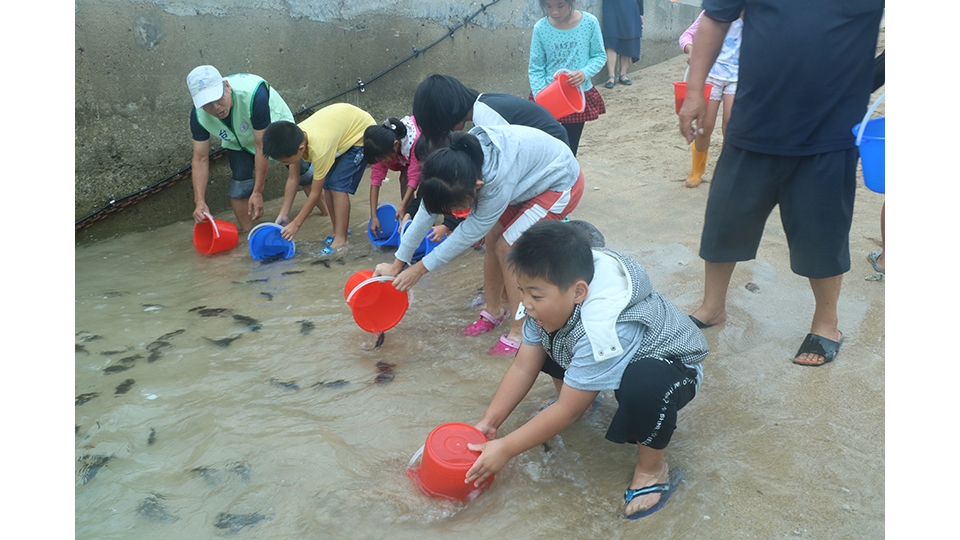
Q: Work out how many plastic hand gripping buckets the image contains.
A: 9